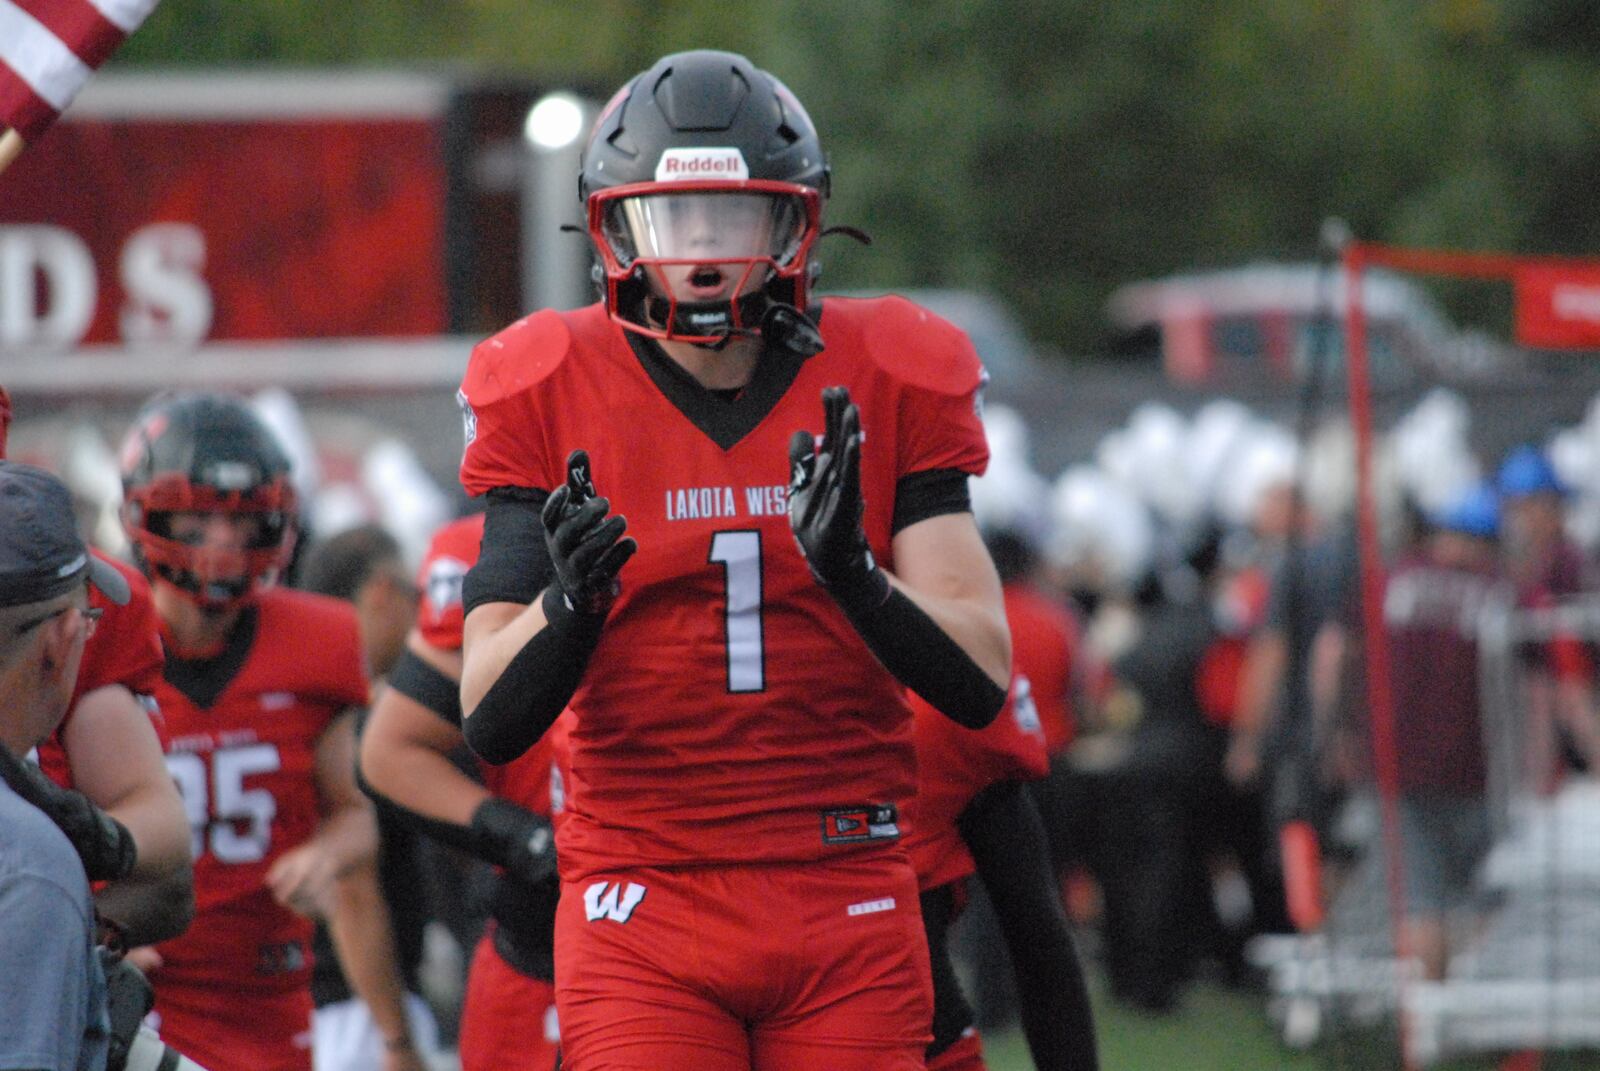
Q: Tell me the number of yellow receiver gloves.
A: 0